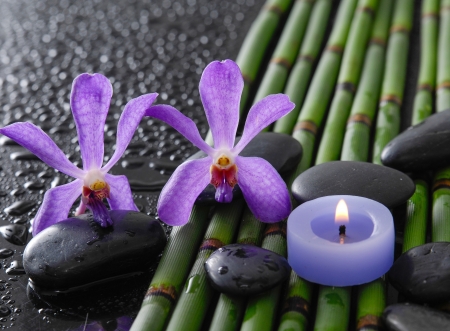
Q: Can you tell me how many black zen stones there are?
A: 7